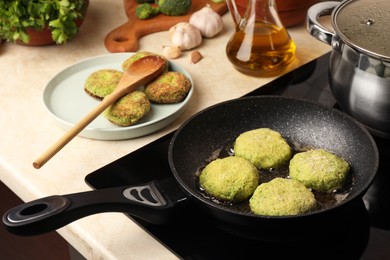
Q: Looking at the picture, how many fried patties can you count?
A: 8